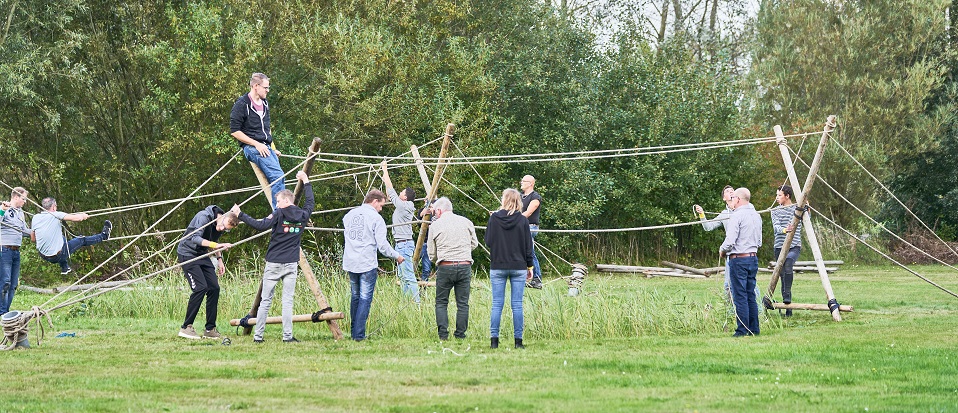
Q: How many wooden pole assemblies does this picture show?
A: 3